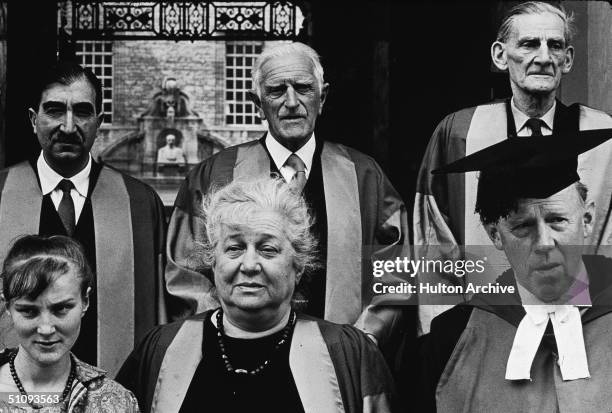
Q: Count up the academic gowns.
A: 5